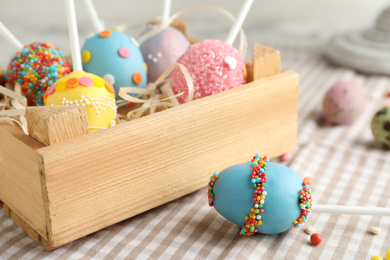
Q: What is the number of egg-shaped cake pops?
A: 6